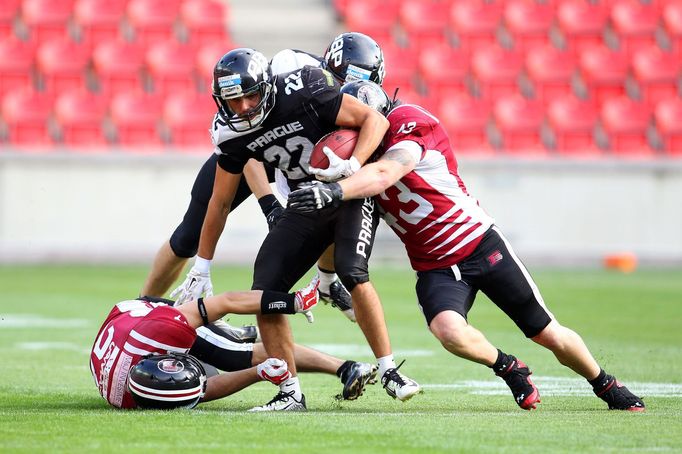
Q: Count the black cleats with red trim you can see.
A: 2